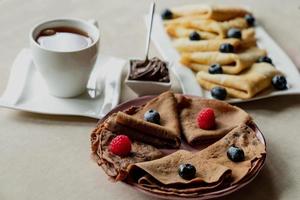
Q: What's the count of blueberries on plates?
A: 12